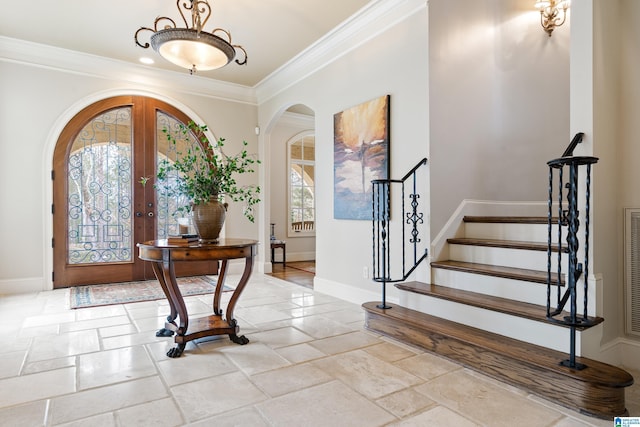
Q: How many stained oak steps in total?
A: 5